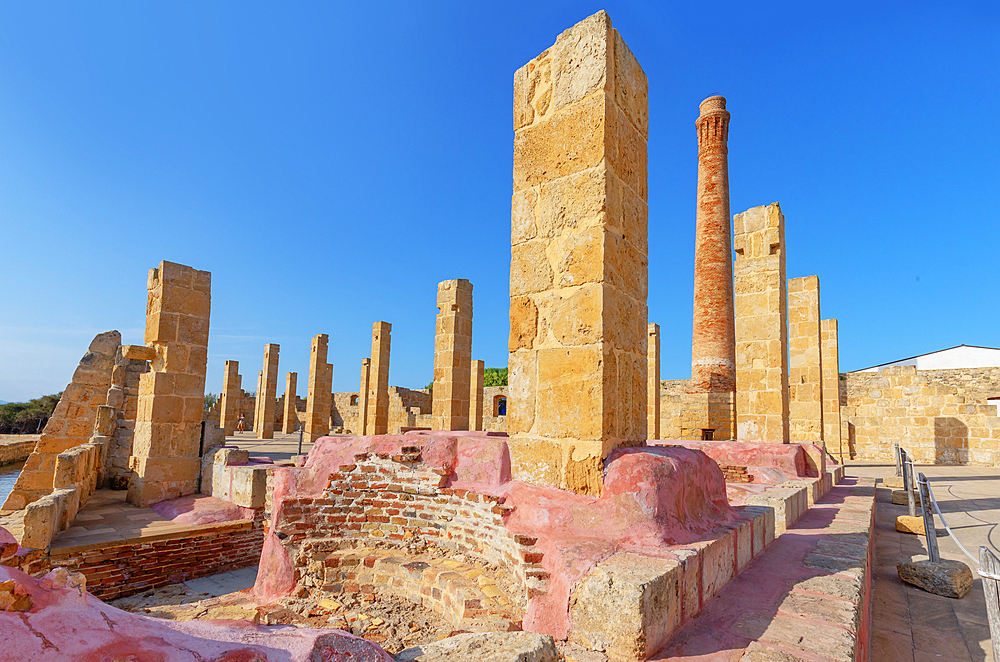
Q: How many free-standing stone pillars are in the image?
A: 15